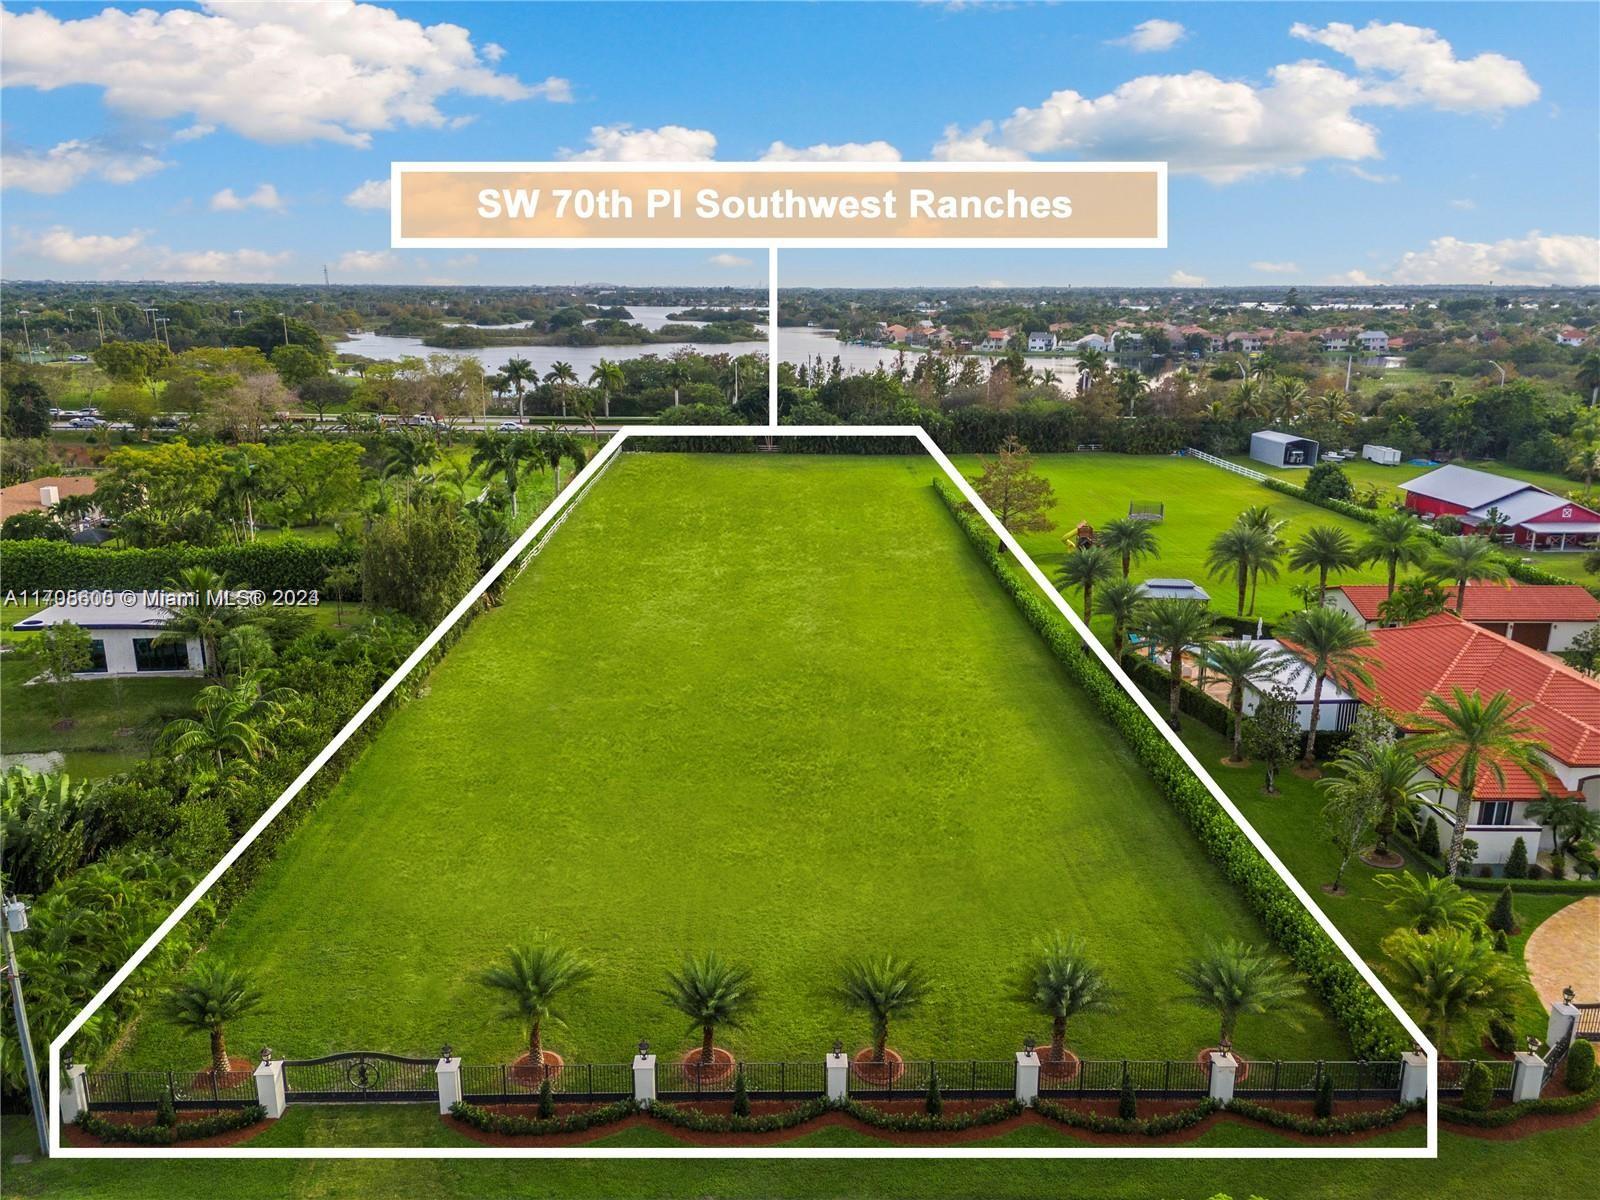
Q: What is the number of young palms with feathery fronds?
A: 6